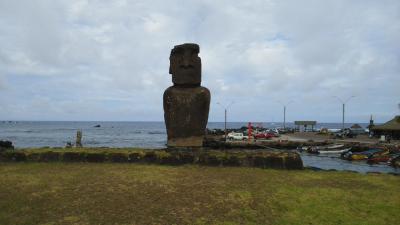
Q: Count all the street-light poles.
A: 3